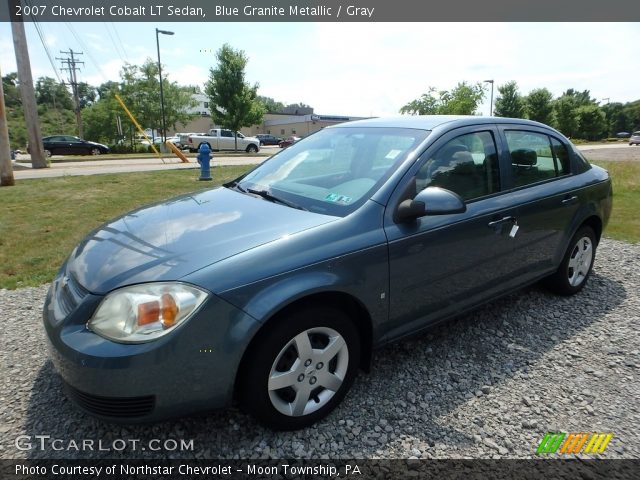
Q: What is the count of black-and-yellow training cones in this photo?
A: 0